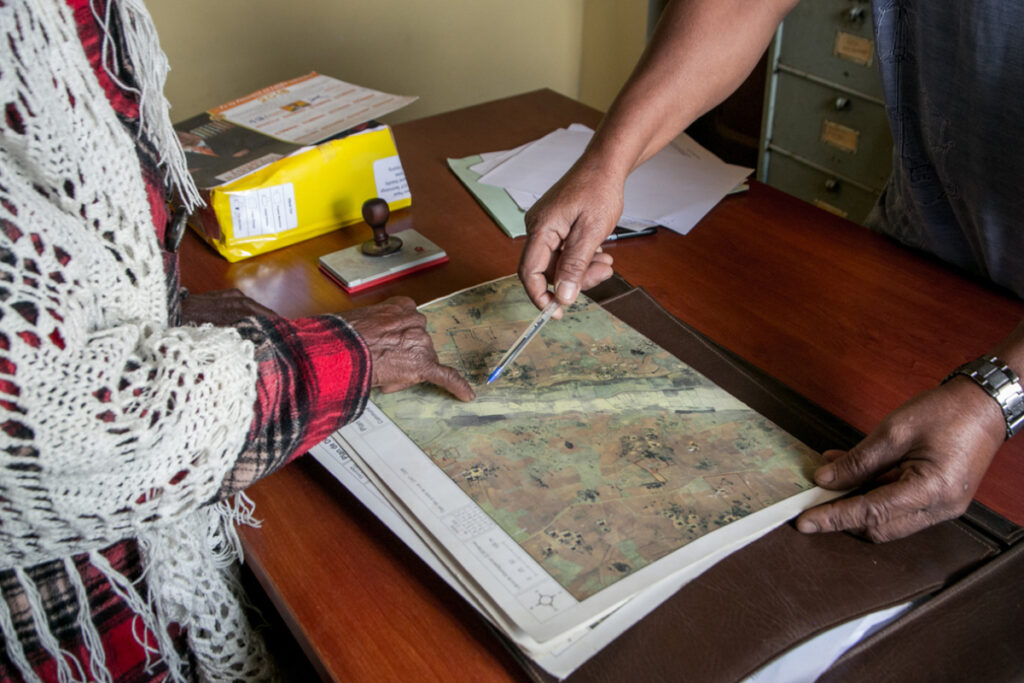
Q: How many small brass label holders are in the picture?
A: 3